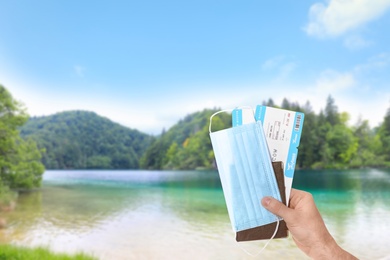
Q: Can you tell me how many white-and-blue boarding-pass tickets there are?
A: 2